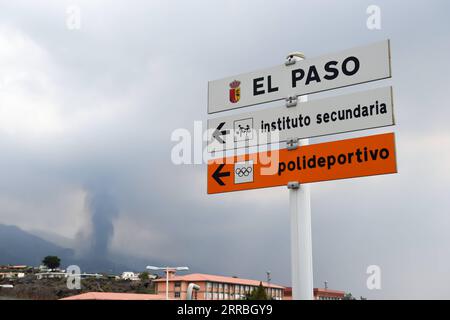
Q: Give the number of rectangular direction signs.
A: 3